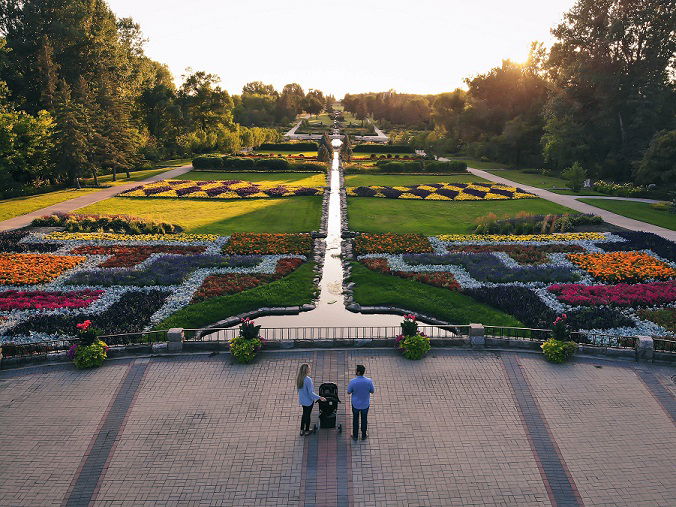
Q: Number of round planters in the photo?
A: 4